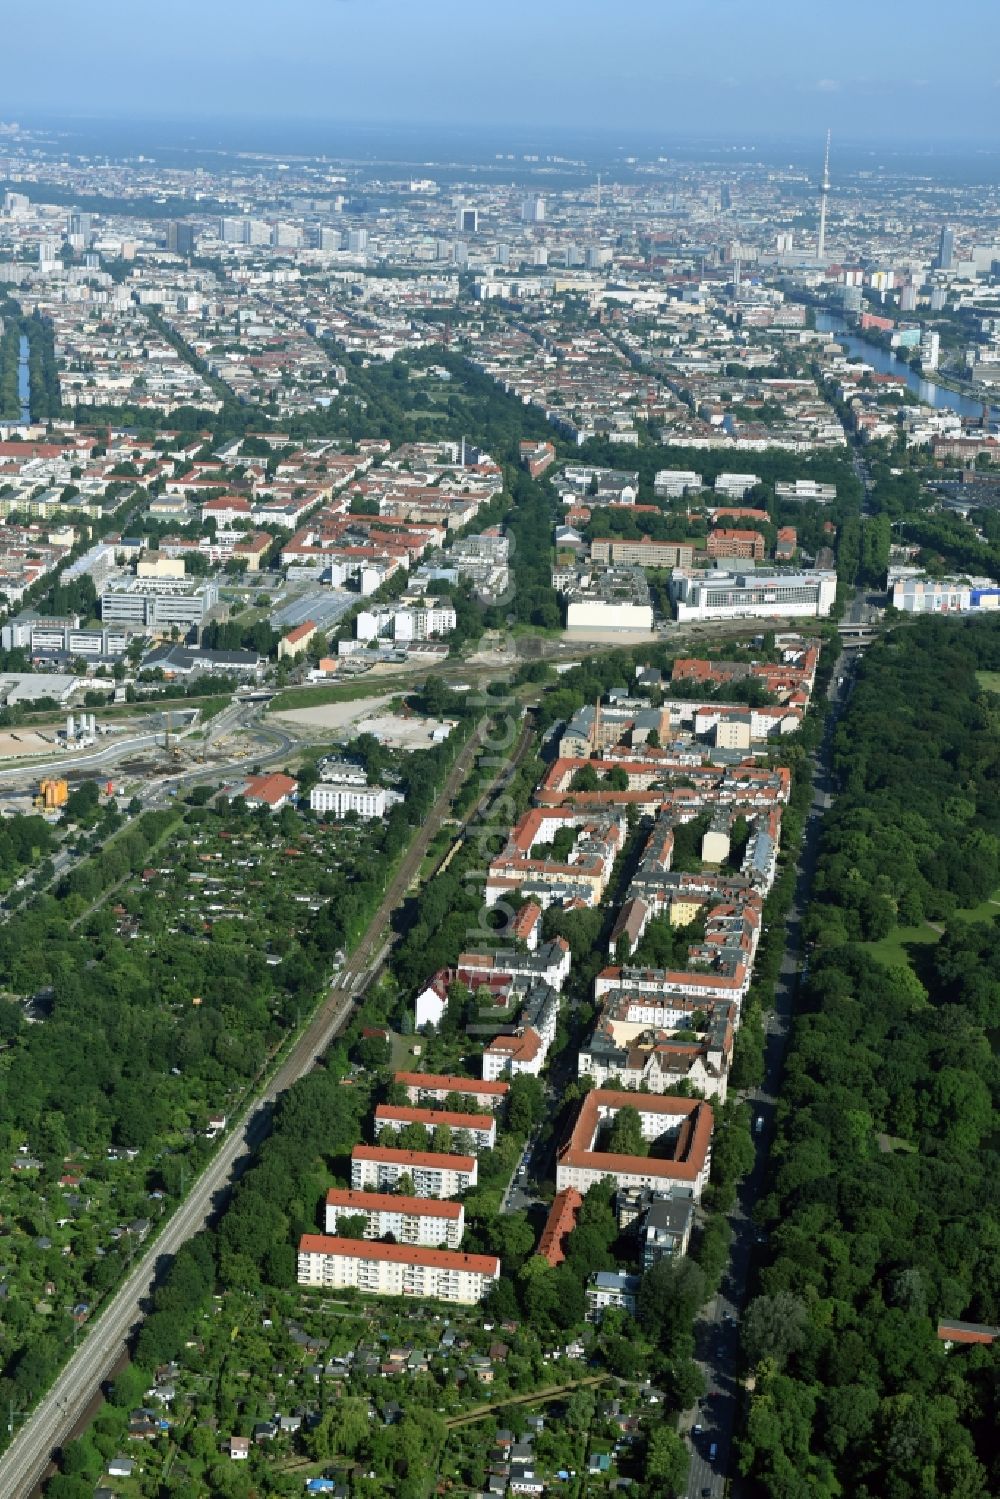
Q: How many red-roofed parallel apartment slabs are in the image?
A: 5